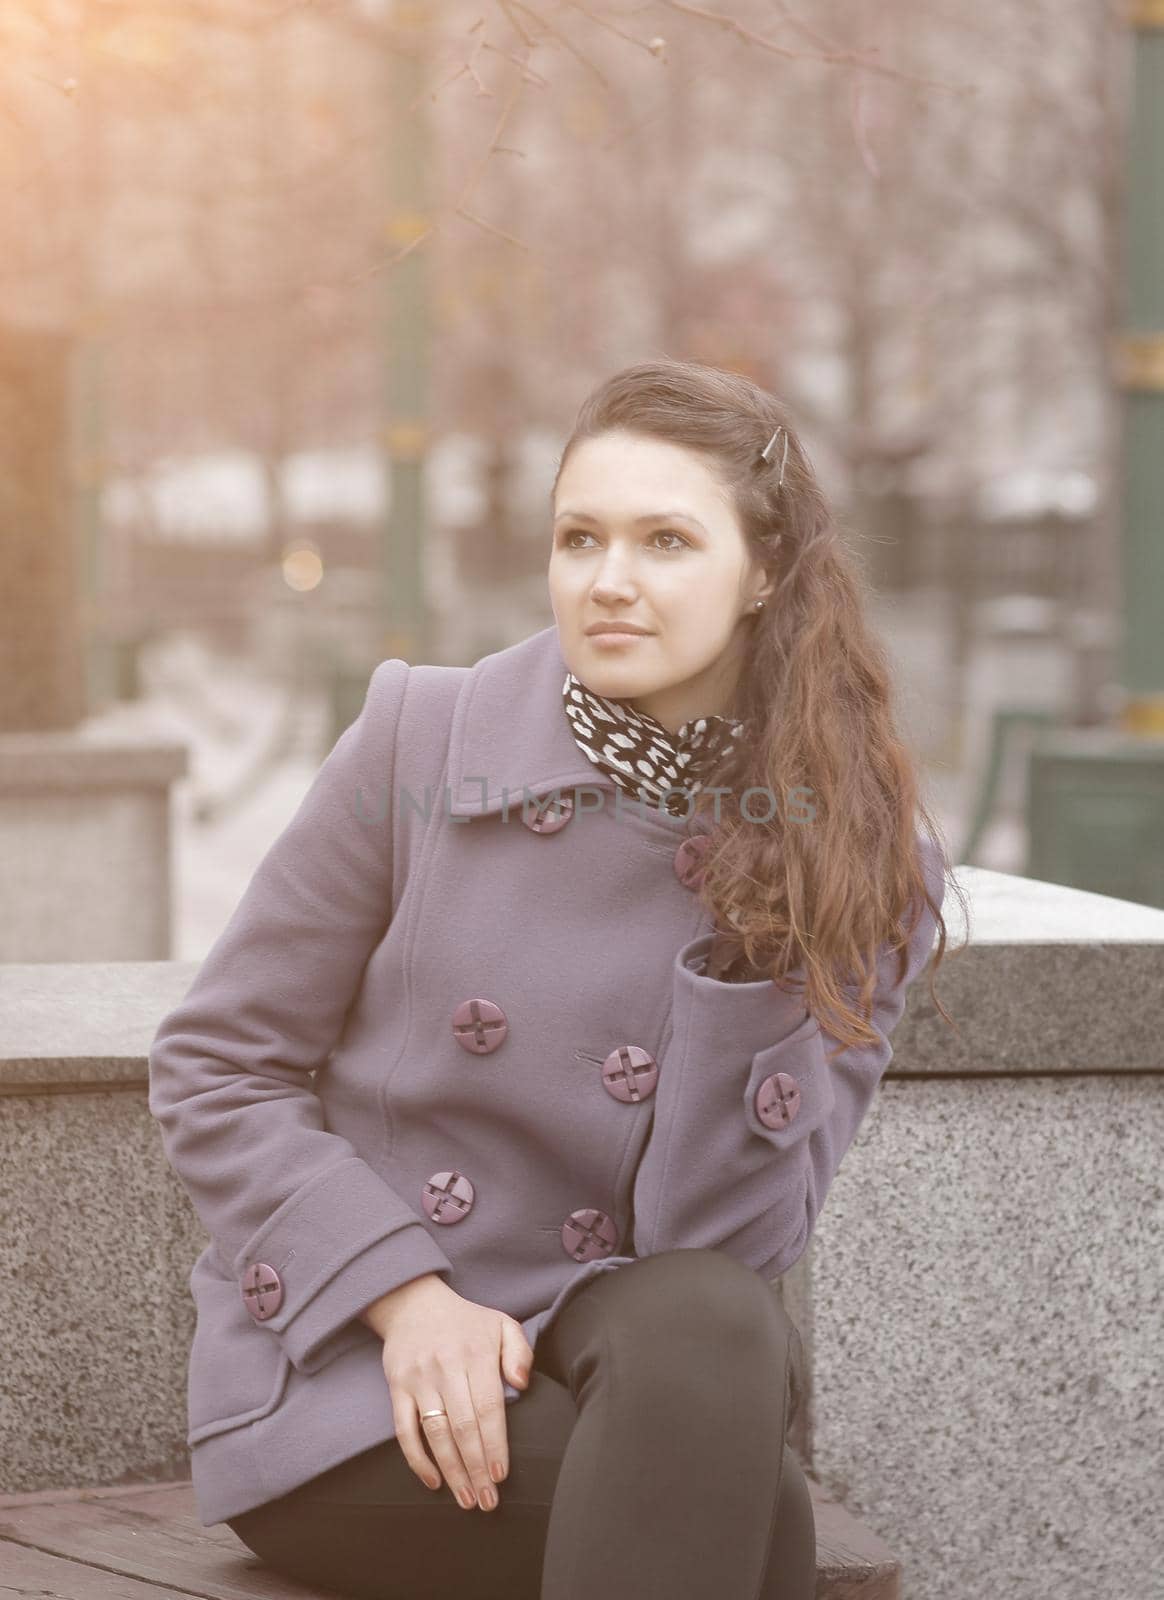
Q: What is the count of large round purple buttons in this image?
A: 8